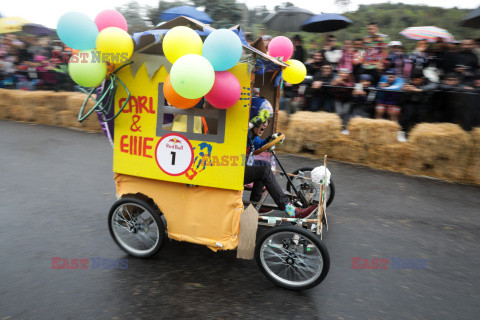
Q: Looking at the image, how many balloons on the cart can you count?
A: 11